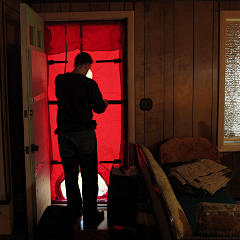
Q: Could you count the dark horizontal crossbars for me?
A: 3